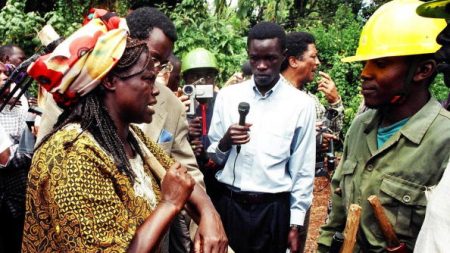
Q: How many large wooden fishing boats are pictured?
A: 0